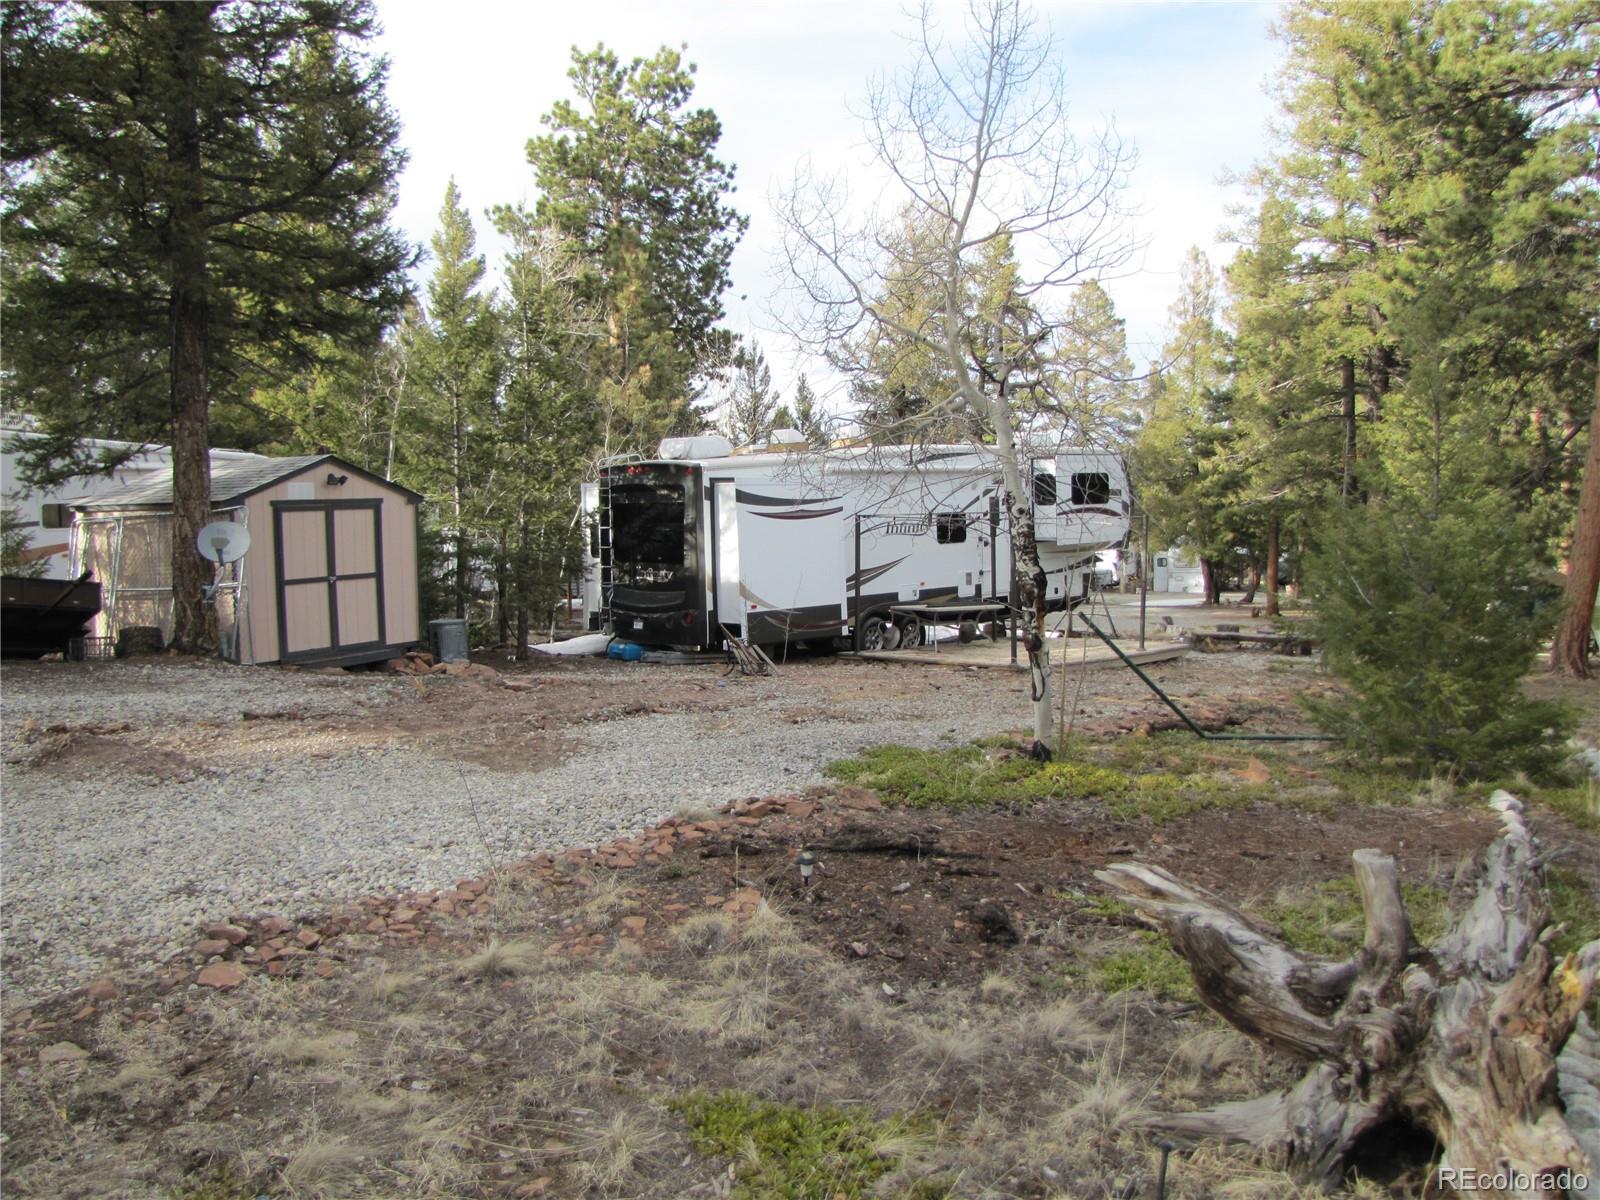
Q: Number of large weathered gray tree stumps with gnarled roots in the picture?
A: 1